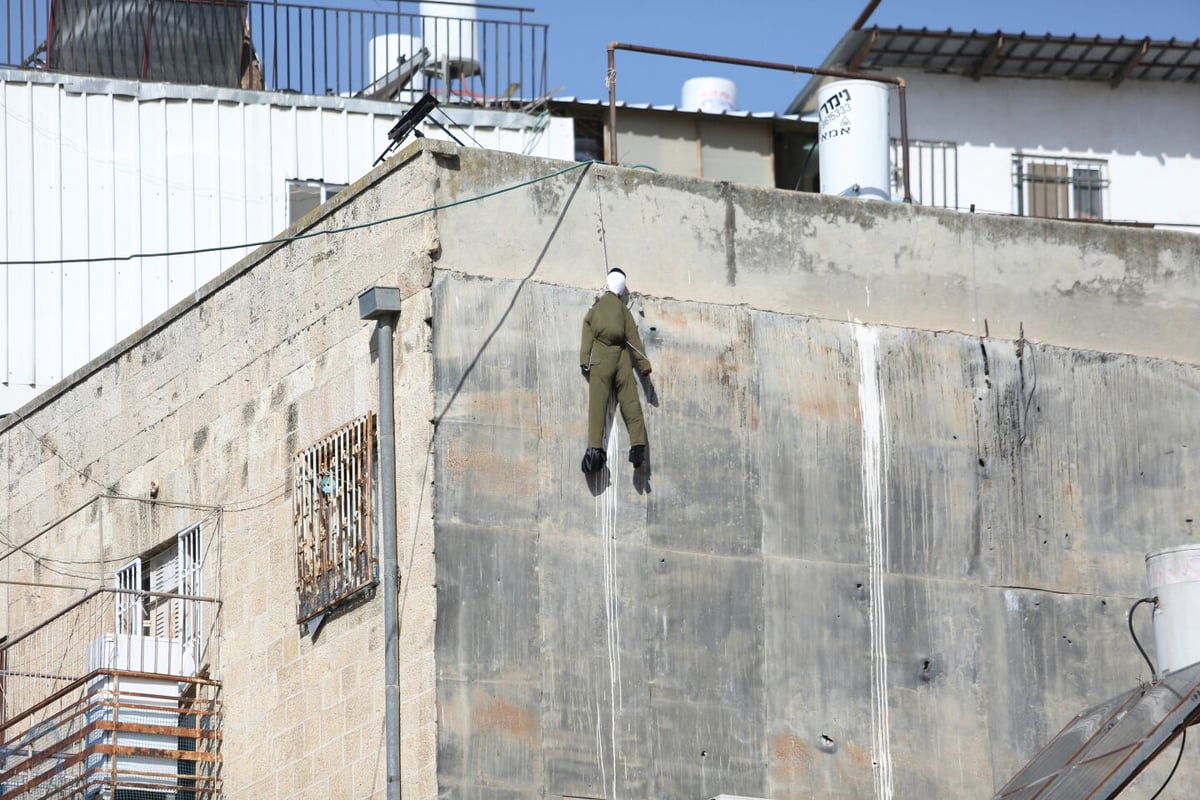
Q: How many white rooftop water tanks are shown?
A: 5